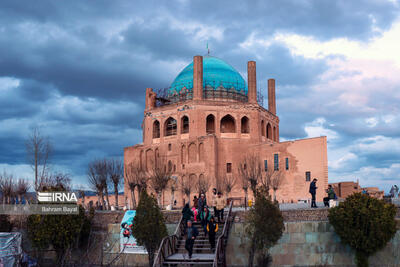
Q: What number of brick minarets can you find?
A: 4